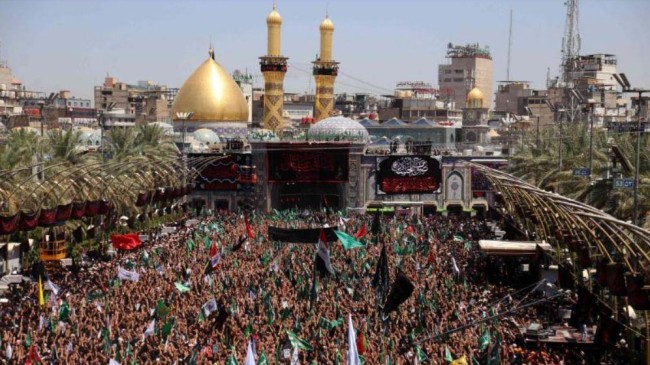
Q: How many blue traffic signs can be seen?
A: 2